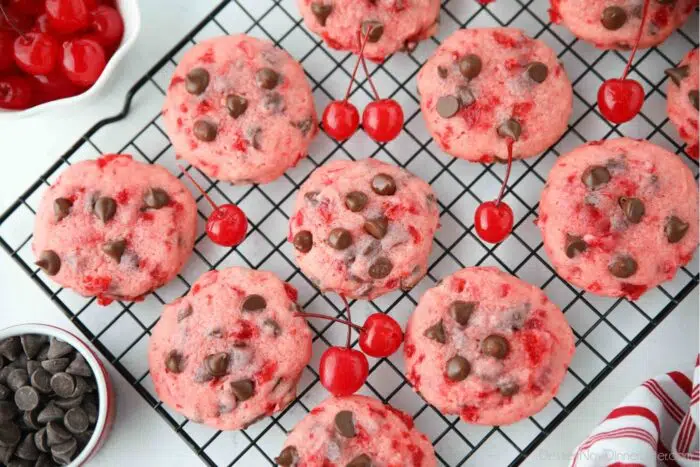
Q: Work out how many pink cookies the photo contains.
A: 11